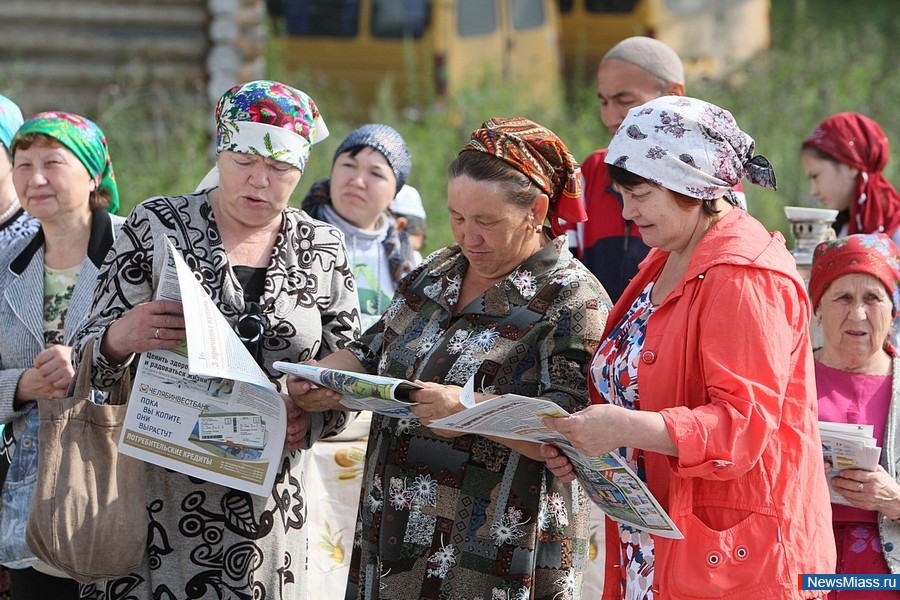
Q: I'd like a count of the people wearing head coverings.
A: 10